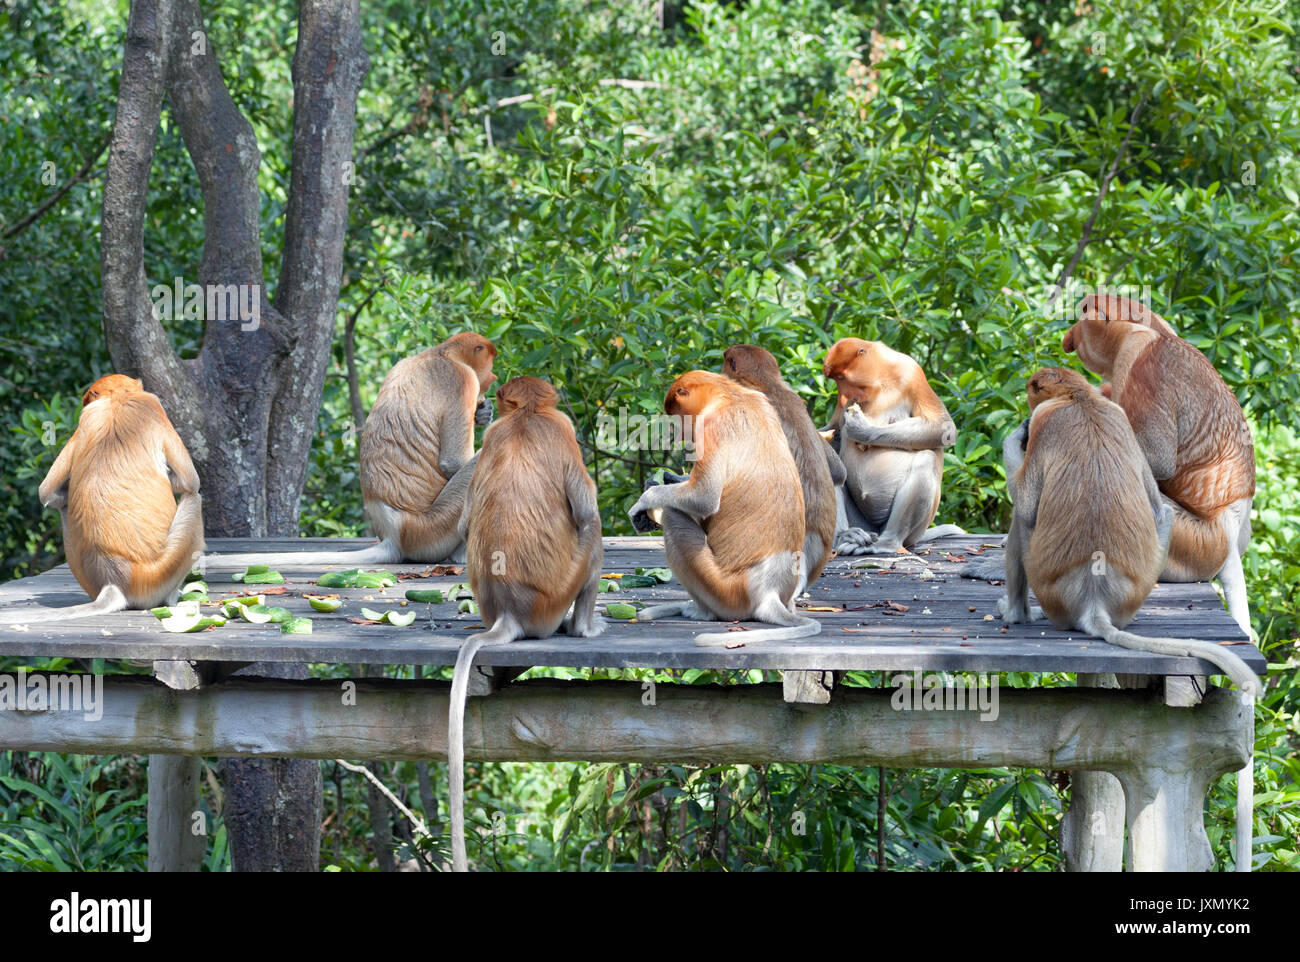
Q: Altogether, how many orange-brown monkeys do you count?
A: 8